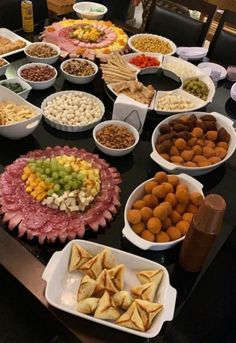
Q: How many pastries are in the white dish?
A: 13